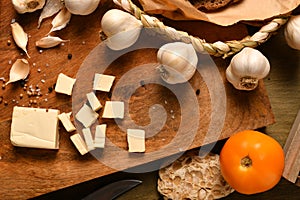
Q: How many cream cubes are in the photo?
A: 10